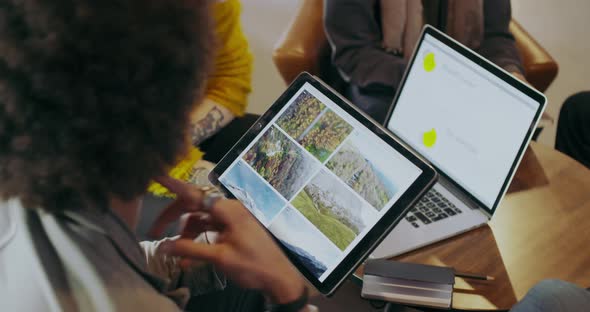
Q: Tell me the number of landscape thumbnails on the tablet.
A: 6